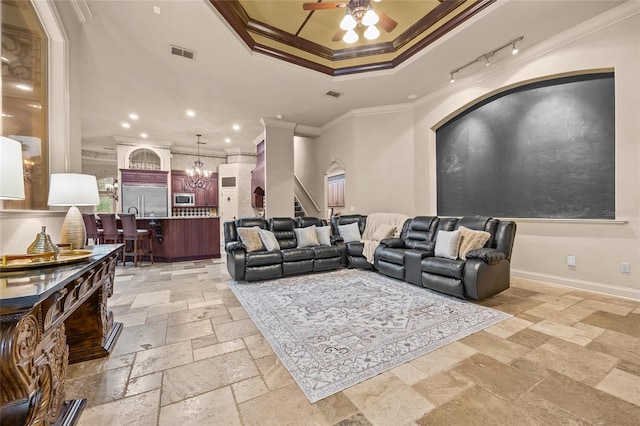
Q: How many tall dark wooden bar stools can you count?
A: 3